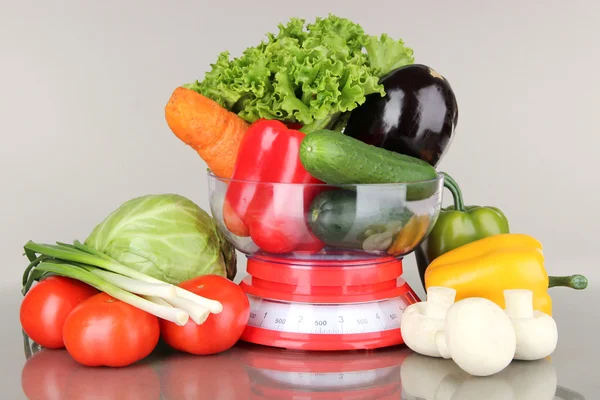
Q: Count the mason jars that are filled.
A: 0